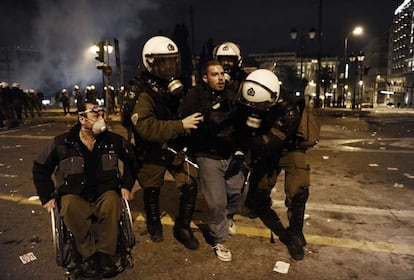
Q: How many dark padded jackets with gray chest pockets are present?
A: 1